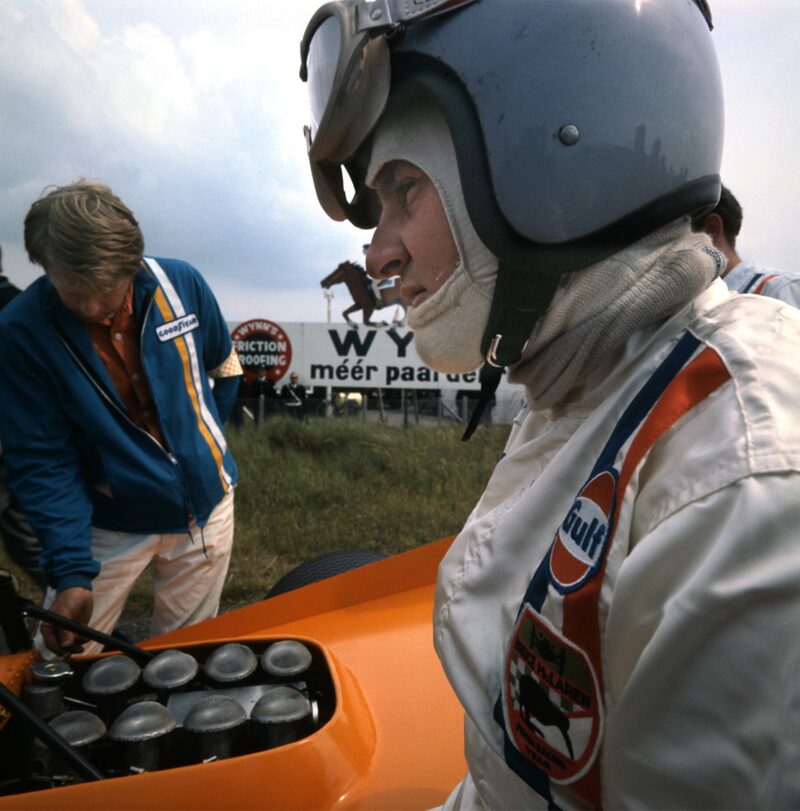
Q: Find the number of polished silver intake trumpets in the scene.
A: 8